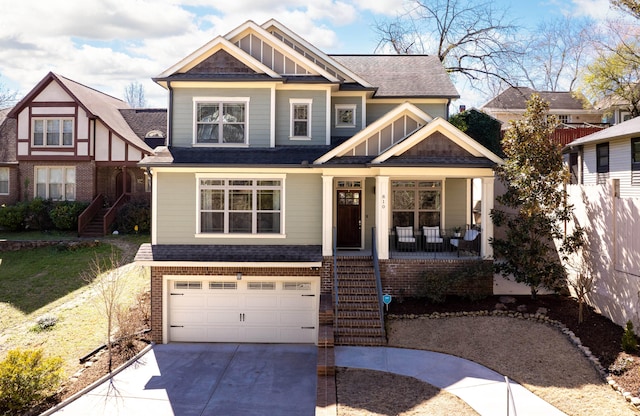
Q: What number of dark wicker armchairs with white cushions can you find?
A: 3